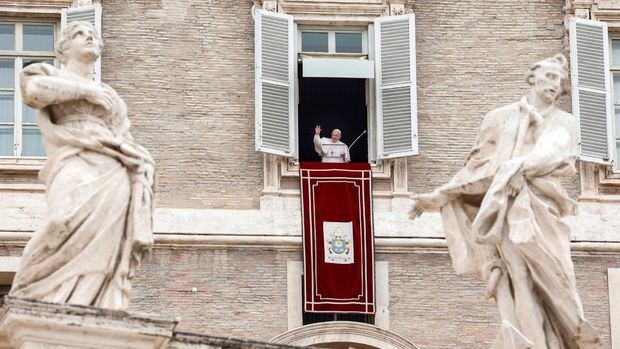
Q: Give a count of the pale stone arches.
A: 1